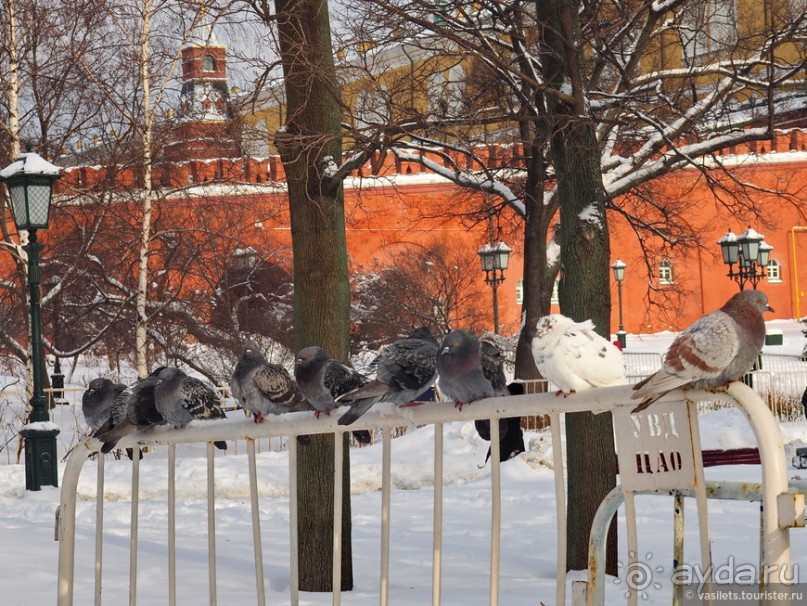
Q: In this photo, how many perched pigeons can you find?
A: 9